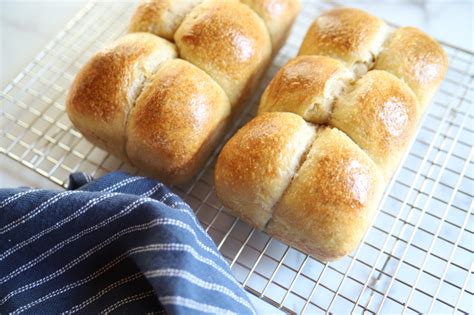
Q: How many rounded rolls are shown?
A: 11